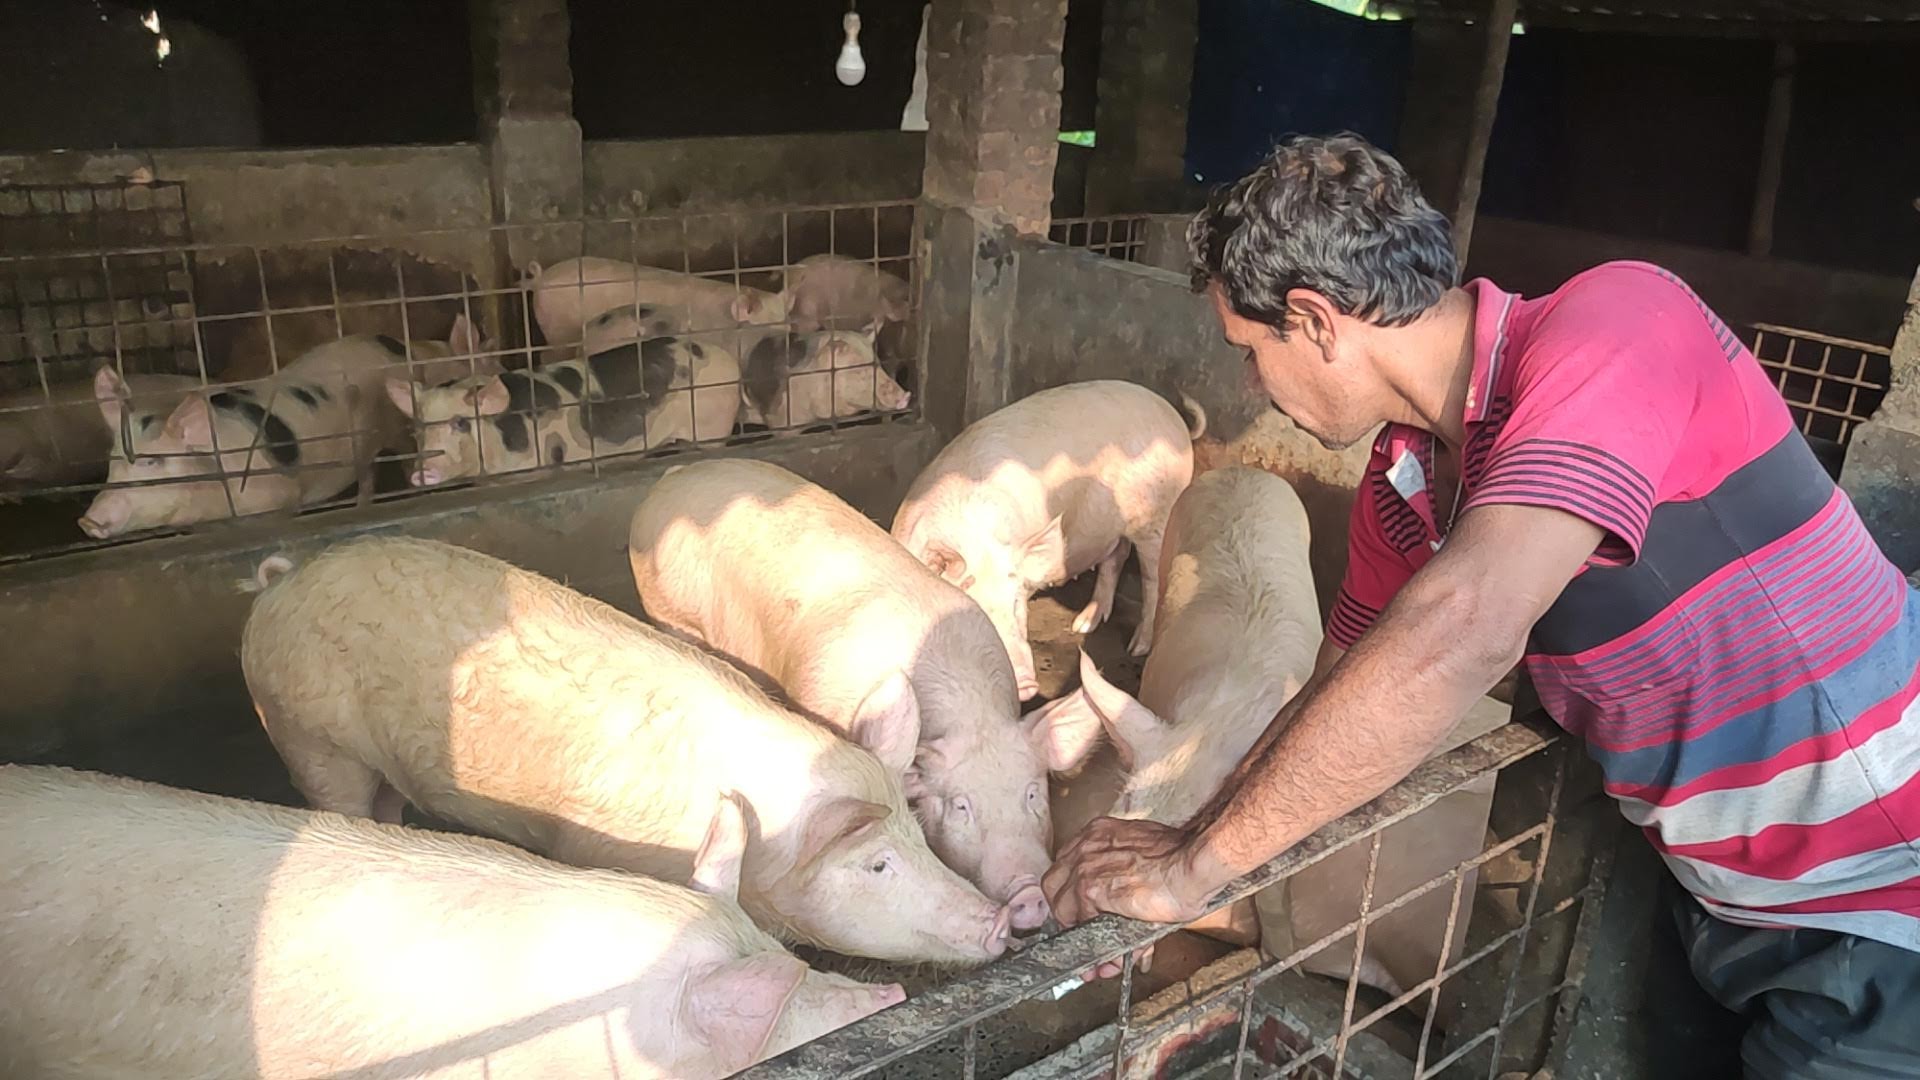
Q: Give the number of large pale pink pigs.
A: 5